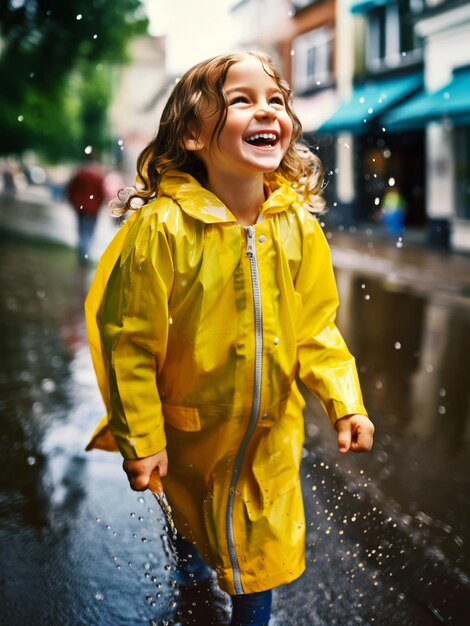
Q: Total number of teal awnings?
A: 3